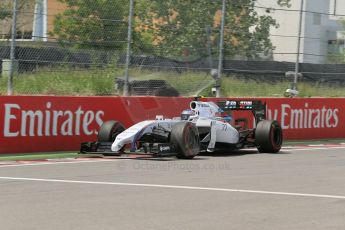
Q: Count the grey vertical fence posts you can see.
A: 4